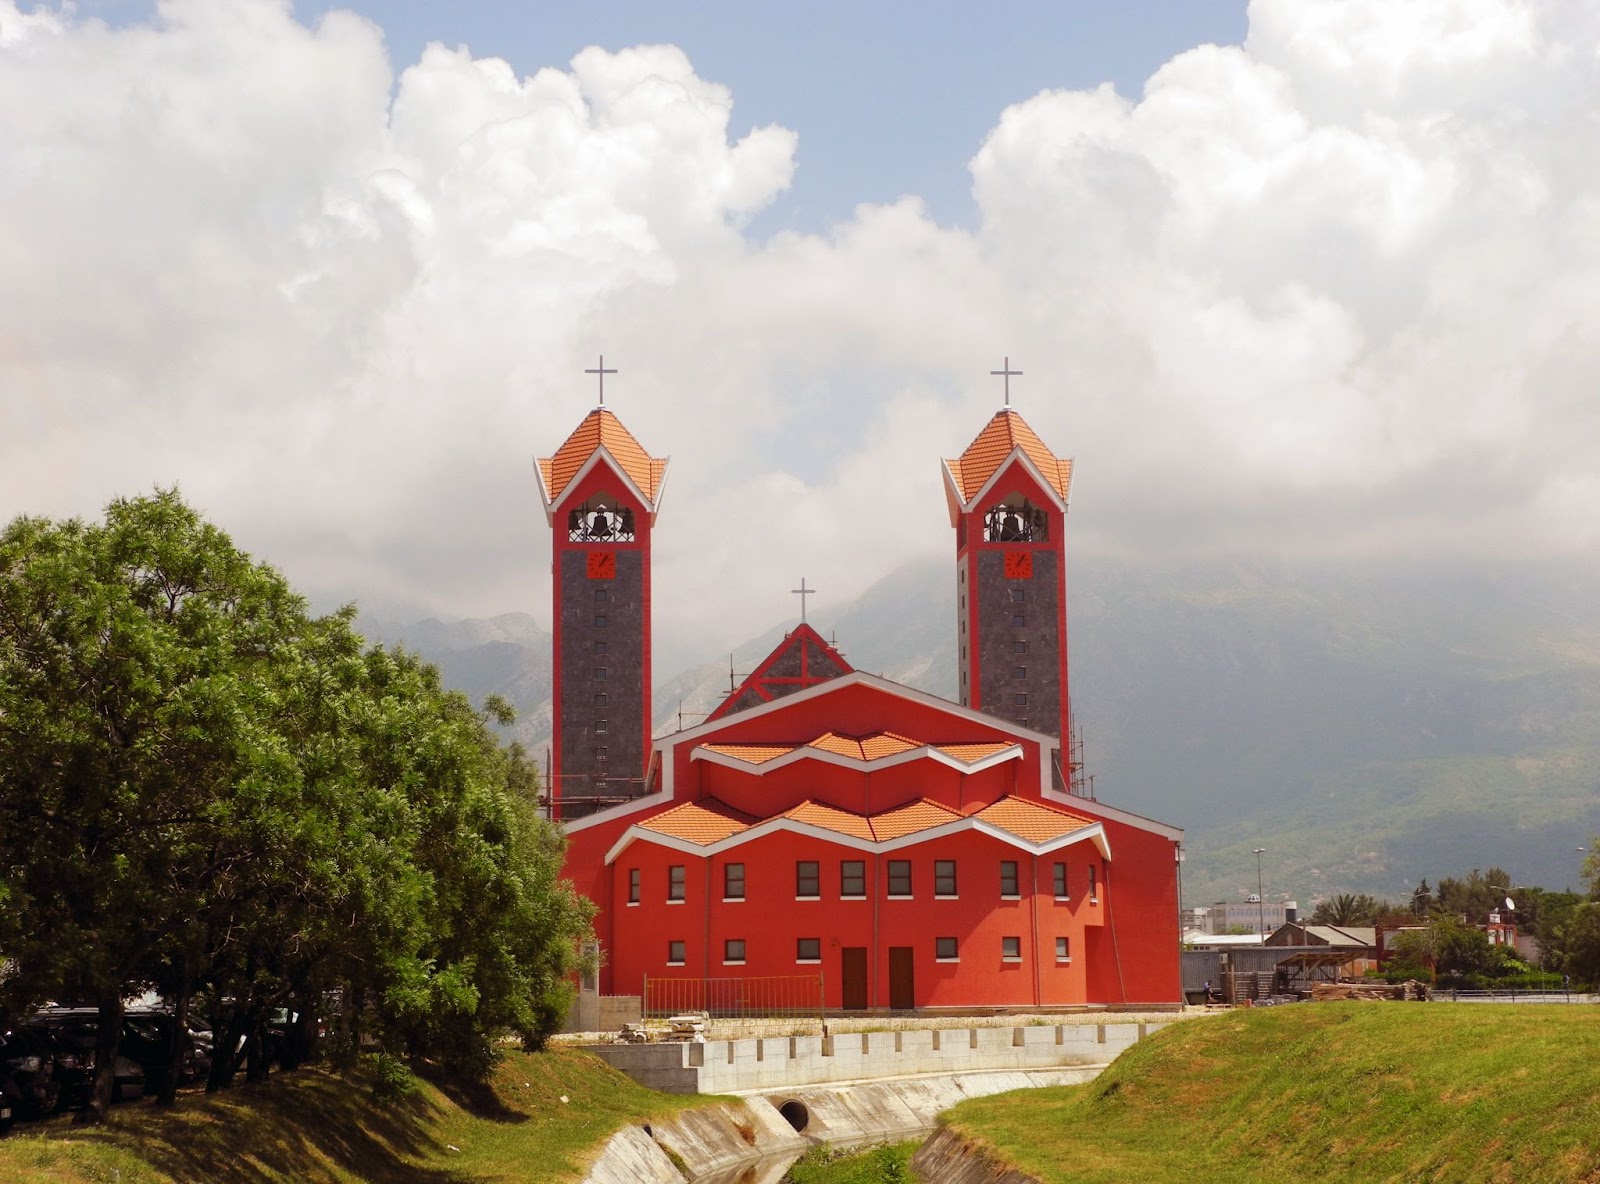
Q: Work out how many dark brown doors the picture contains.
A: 2